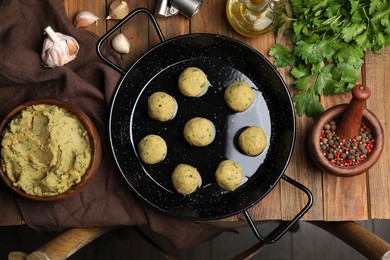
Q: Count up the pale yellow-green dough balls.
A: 8